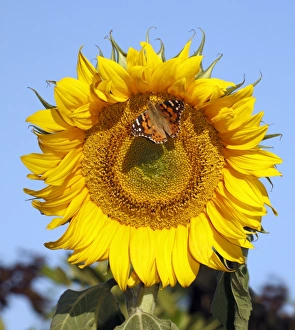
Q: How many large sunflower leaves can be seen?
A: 3